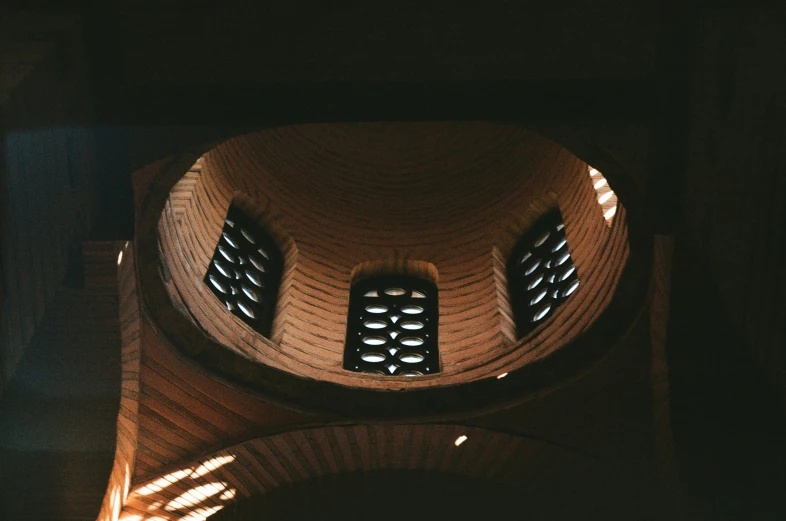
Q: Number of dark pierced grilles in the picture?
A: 3